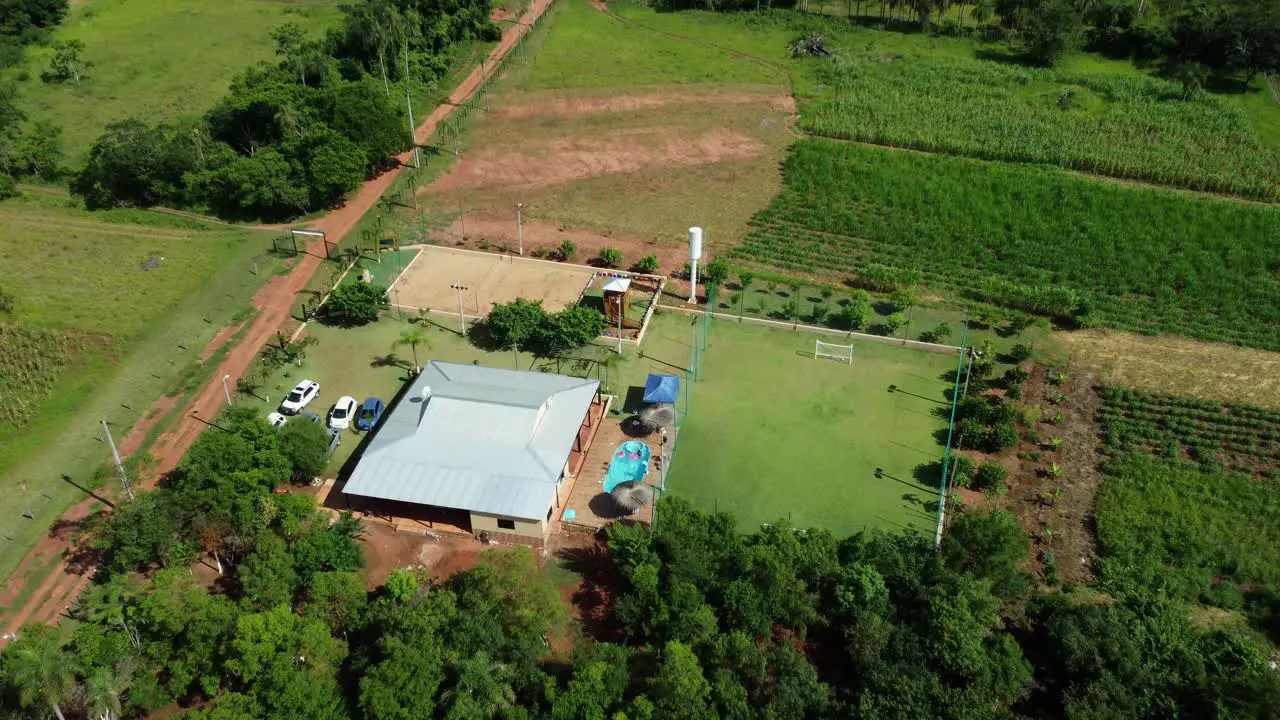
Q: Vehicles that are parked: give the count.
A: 6